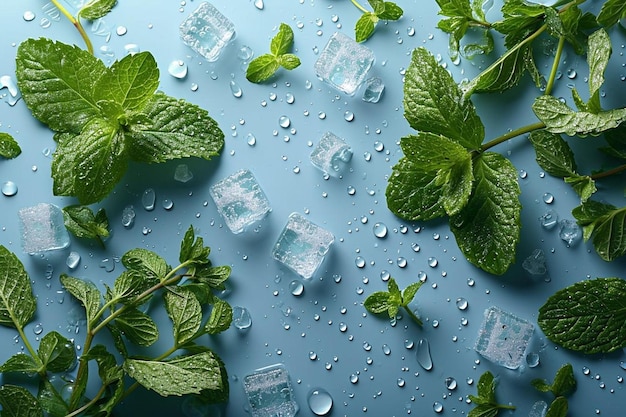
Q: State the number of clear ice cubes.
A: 8